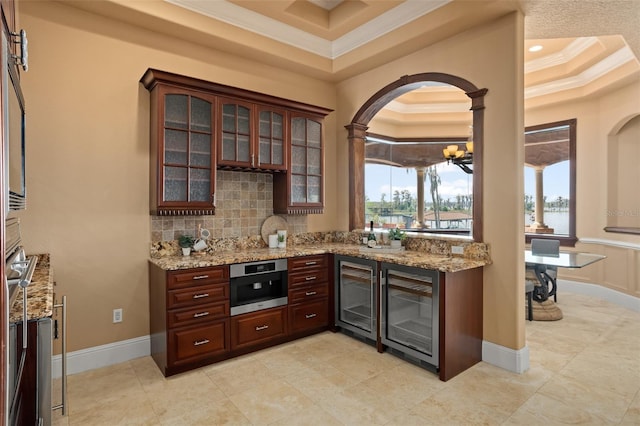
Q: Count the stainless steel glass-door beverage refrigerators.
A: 2